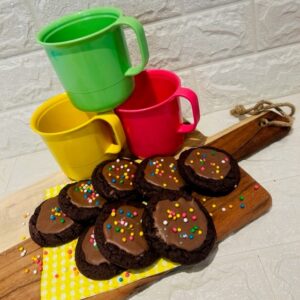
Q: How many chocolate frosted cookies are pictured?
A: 8